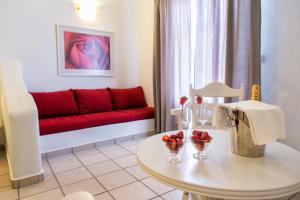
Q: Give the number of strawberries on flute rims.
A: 2